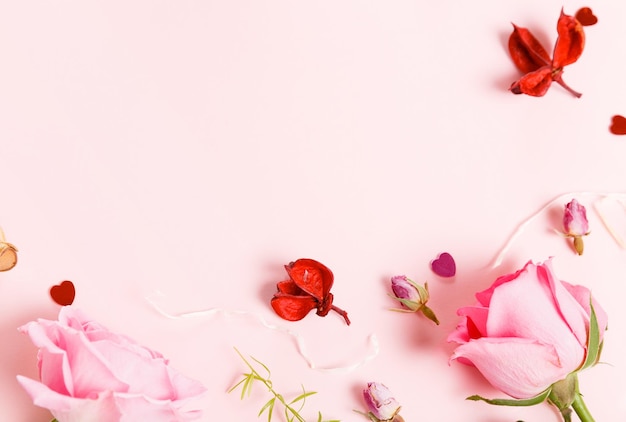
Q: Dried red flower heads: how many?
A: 2